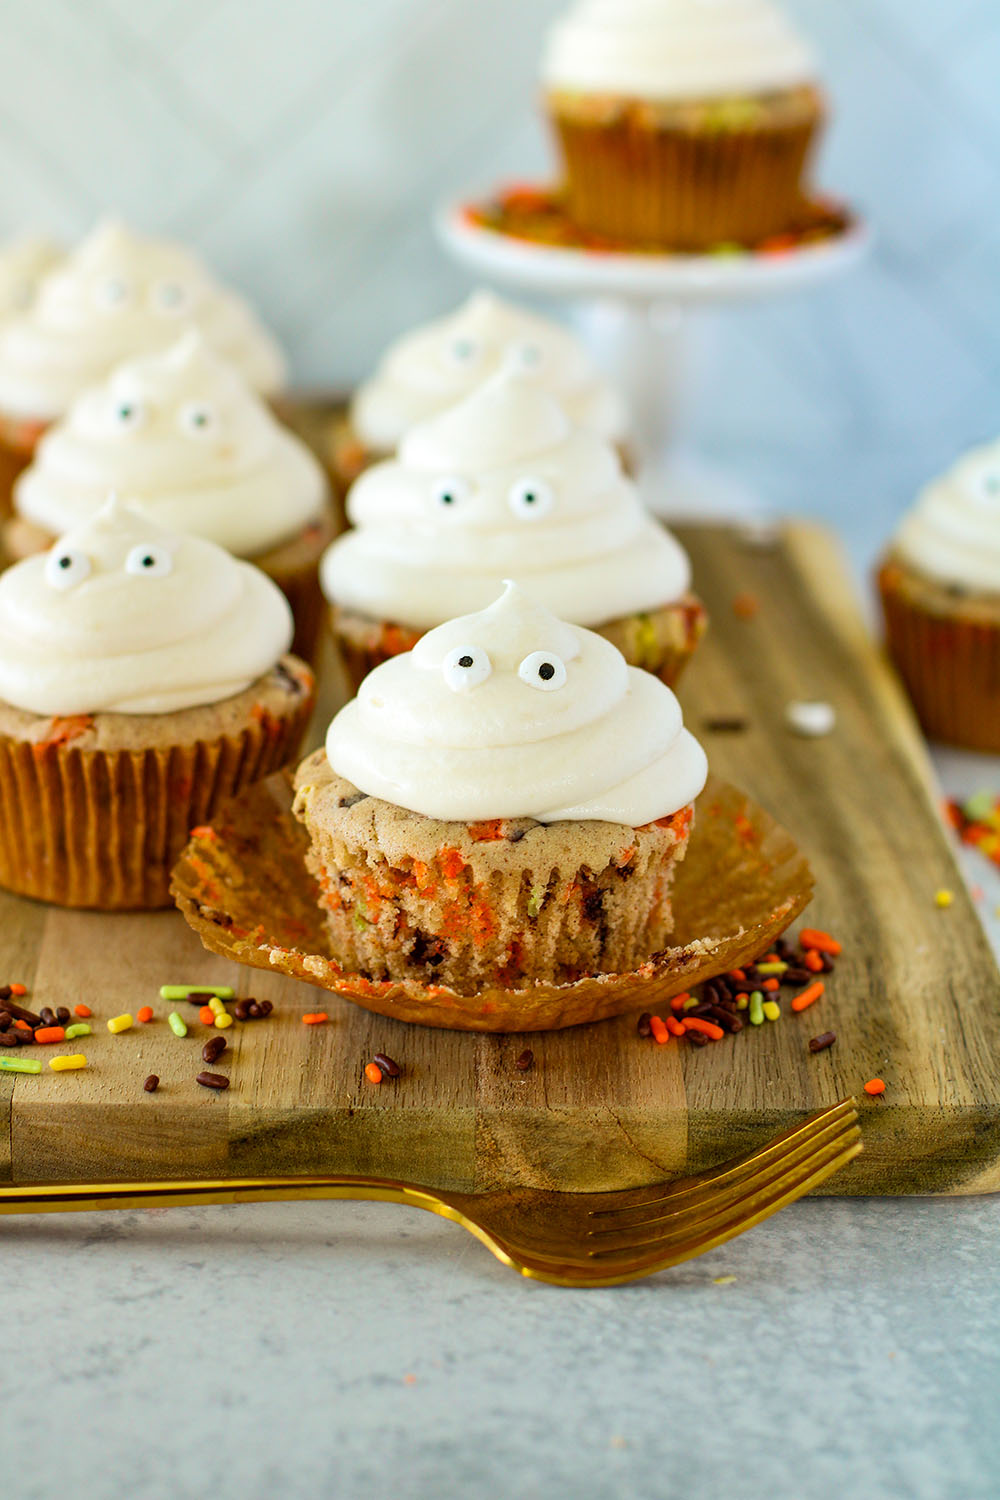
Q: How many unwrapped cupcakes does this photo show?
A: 1